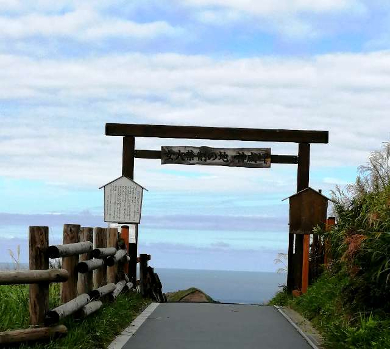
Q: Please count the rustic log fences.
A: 1